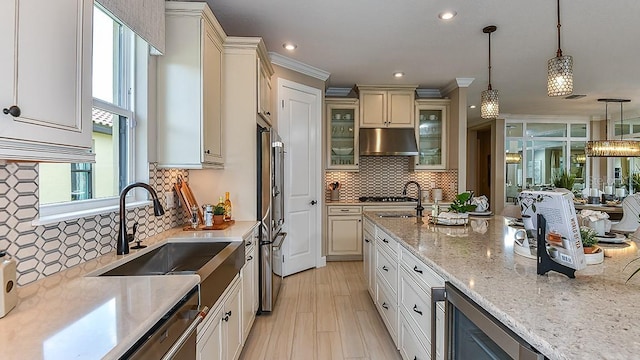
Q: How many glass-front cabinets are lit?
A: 2